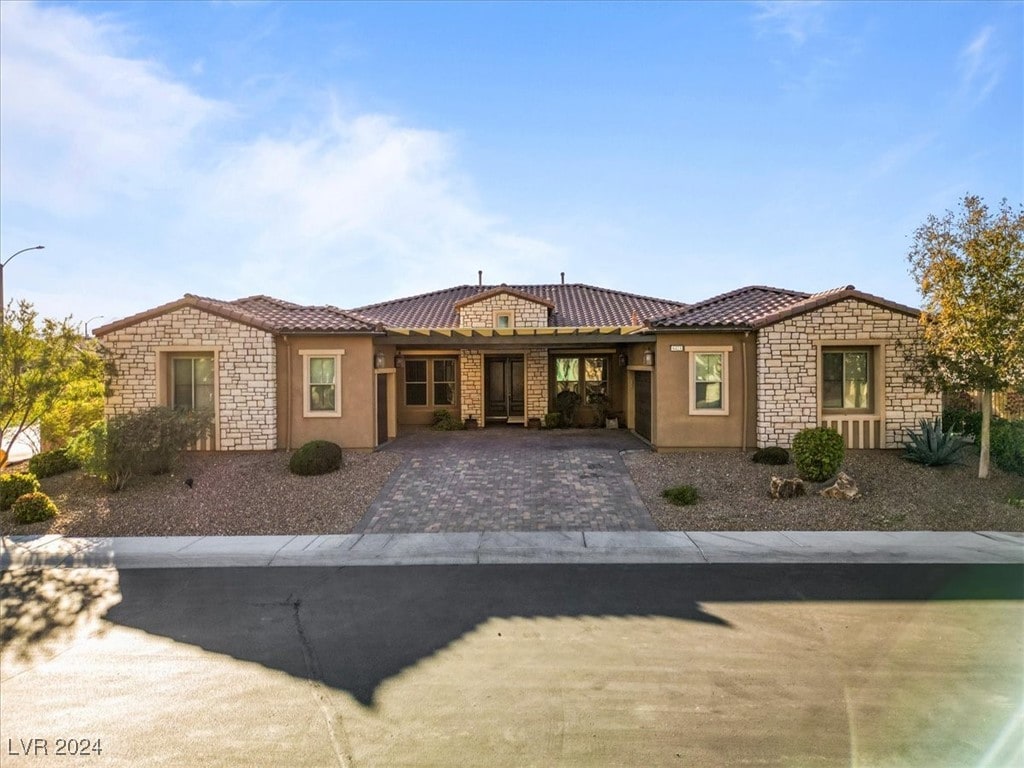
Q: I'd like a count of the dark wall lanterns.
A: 4